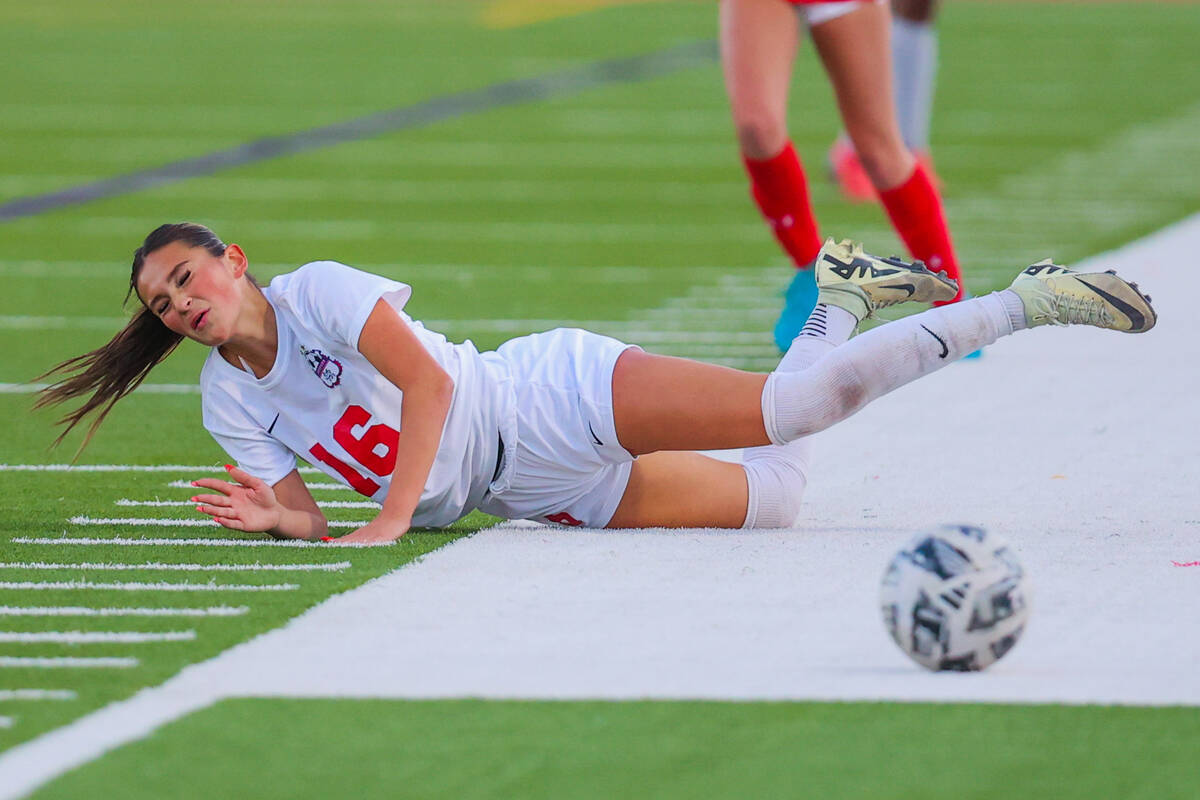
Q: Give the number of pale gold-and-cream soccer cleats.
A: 2